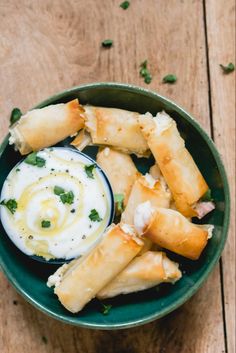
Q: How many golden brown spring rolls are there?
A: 8